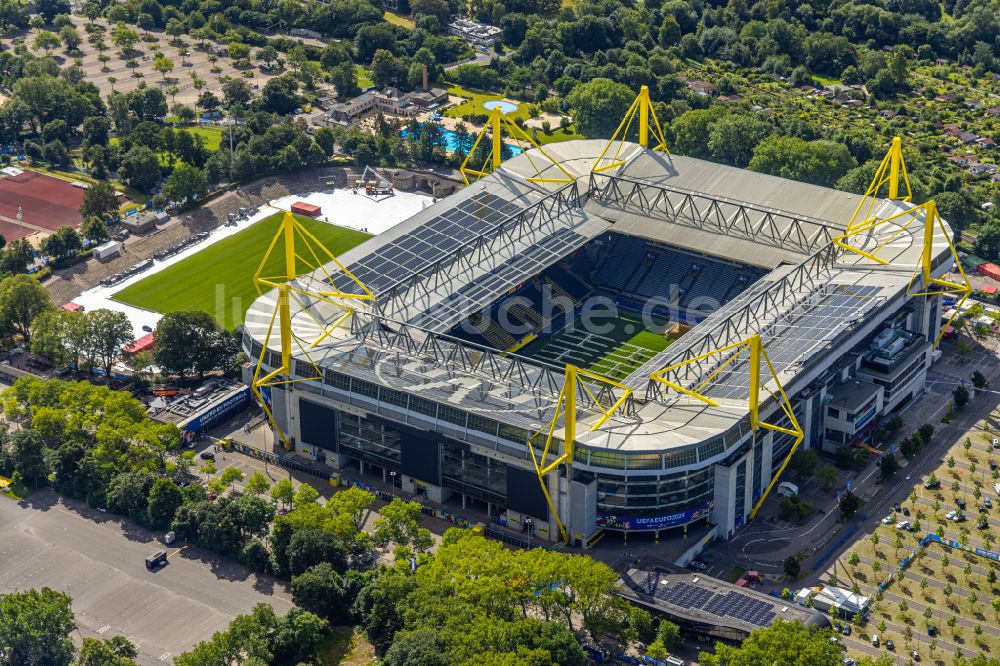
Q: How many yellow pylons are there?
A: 8